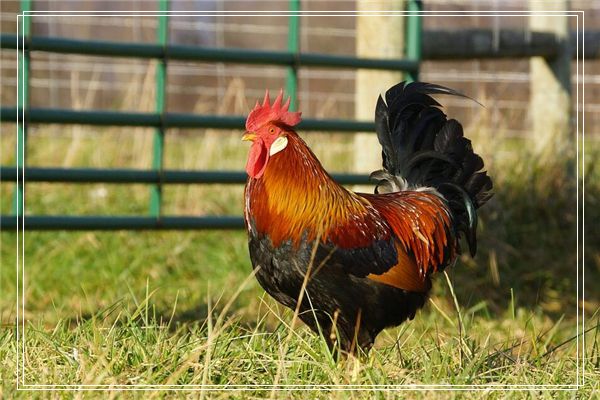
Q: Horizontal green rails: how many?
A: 4